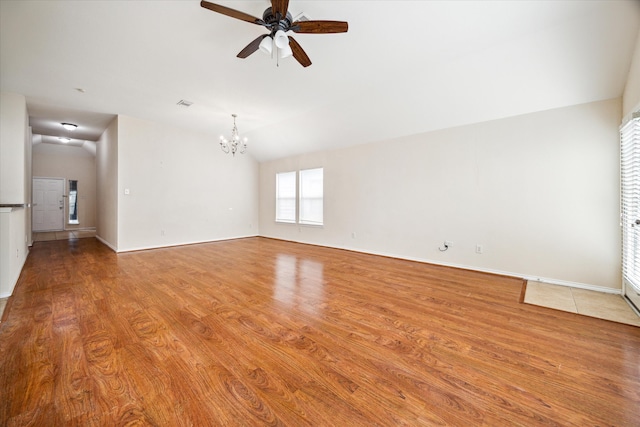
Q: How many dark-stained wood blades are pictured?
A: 5